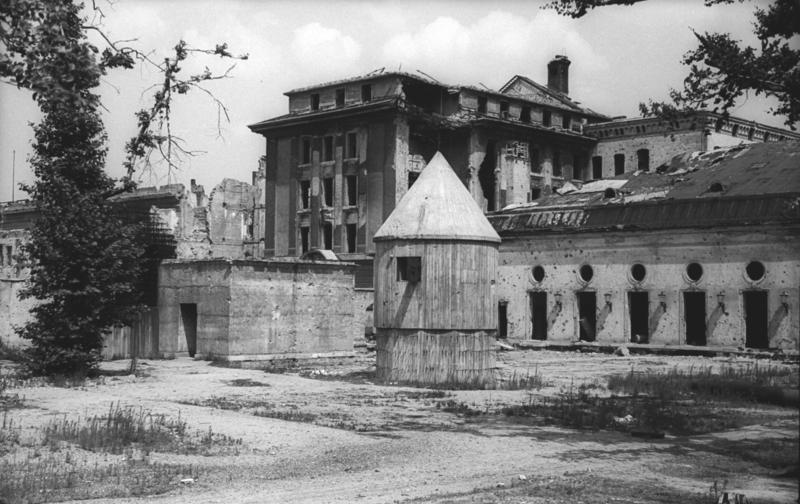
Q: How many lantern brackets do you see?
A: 5